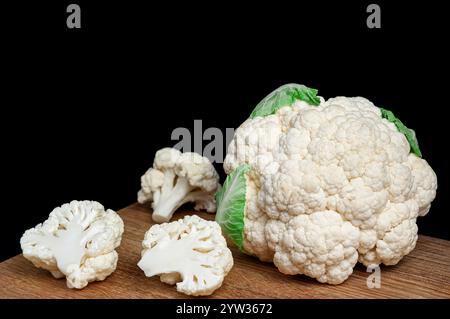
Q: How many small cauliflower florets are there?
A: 3